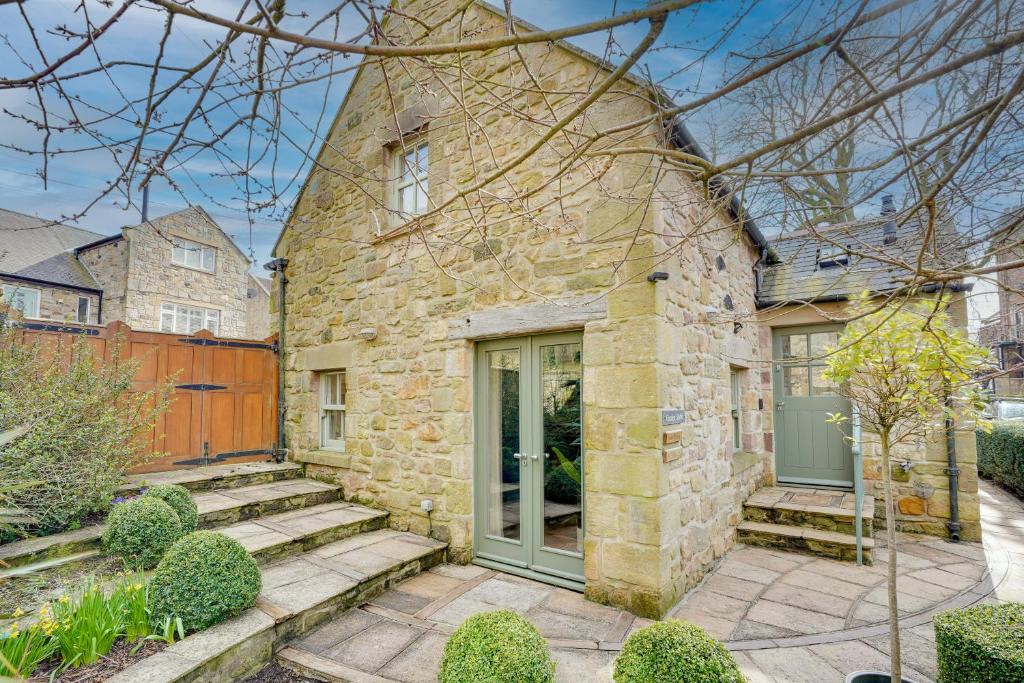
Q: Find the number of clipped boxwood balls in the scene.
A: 5